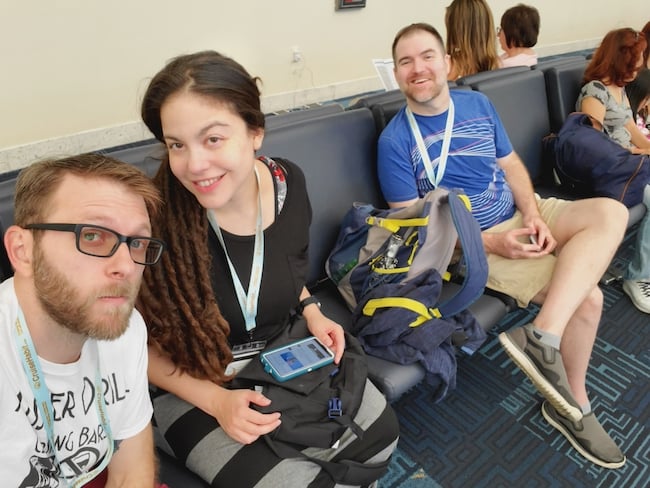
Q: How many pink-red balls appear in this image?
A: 0